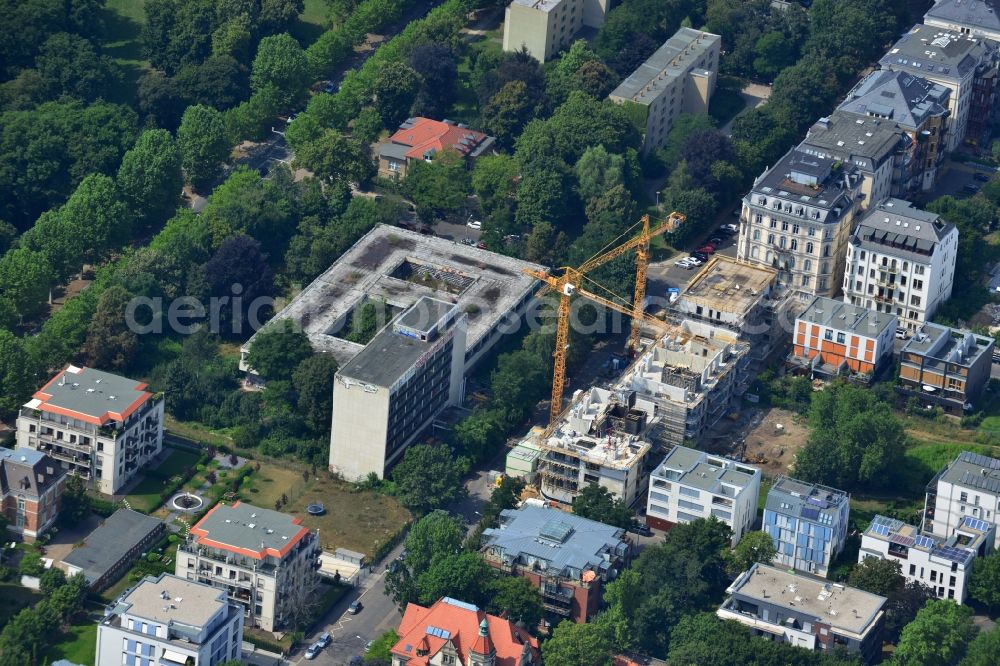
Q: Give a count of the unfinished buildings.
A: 3